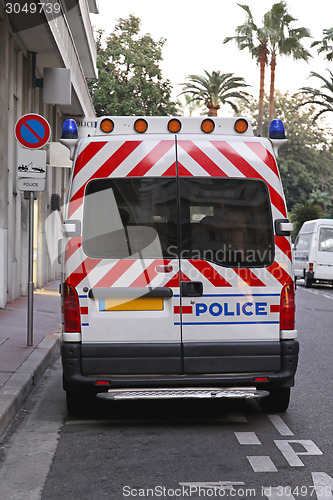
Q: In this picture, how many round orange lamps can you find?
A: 5